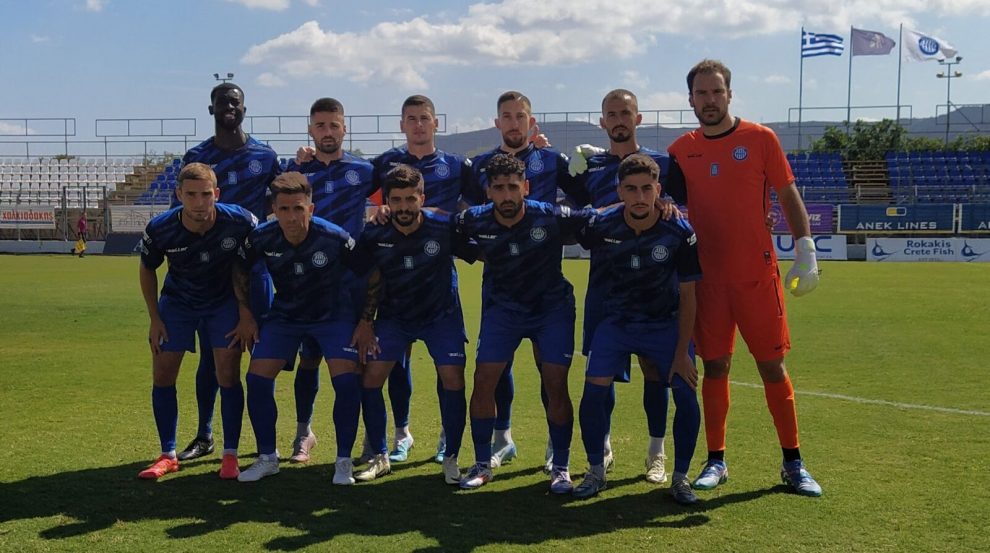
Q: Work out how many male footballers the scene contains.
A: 11